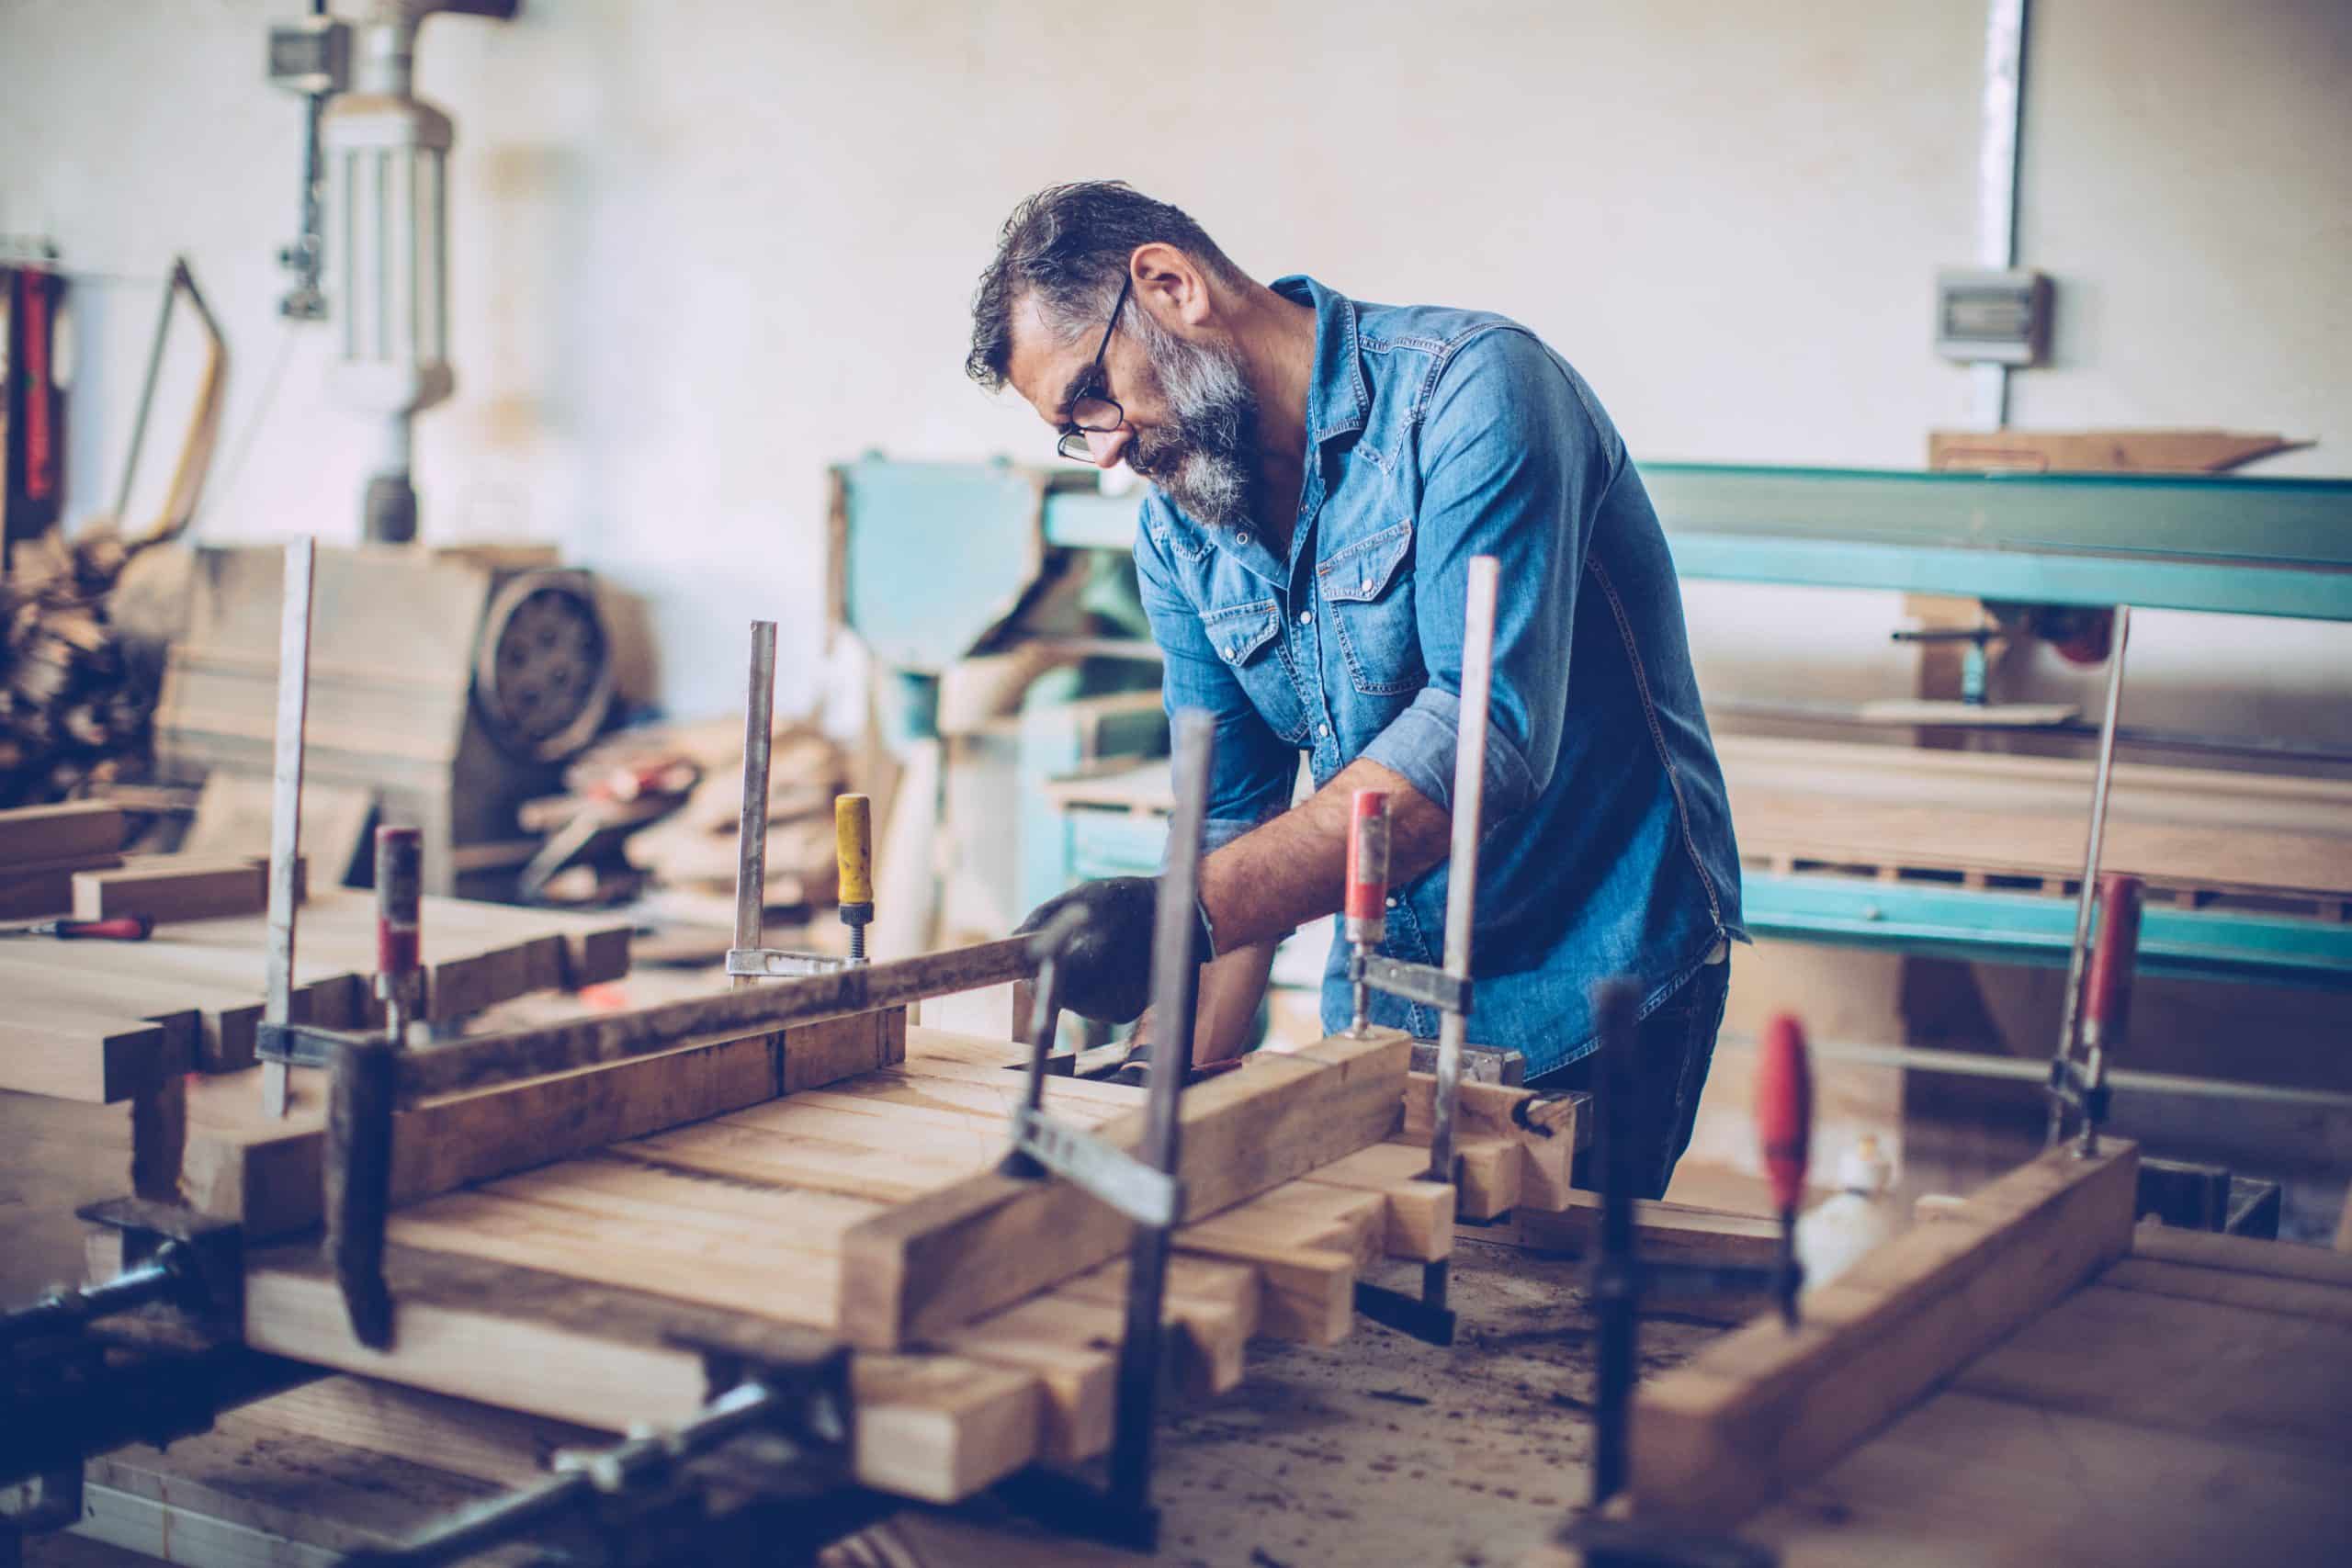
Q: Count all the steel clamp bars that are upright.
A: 6